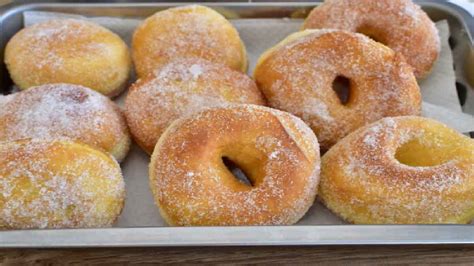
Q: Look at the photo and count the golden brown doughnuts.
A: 9